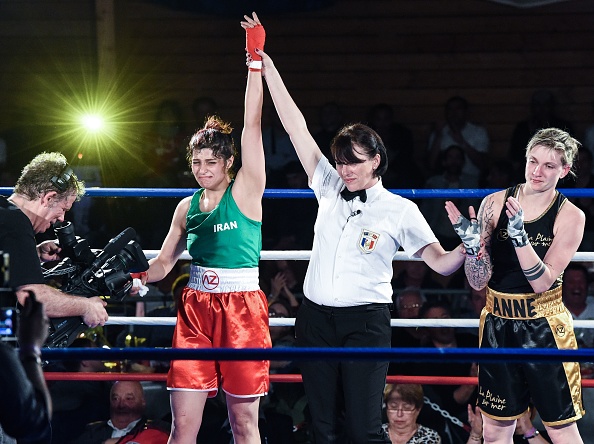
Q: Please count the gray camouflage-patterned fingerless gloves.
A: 2